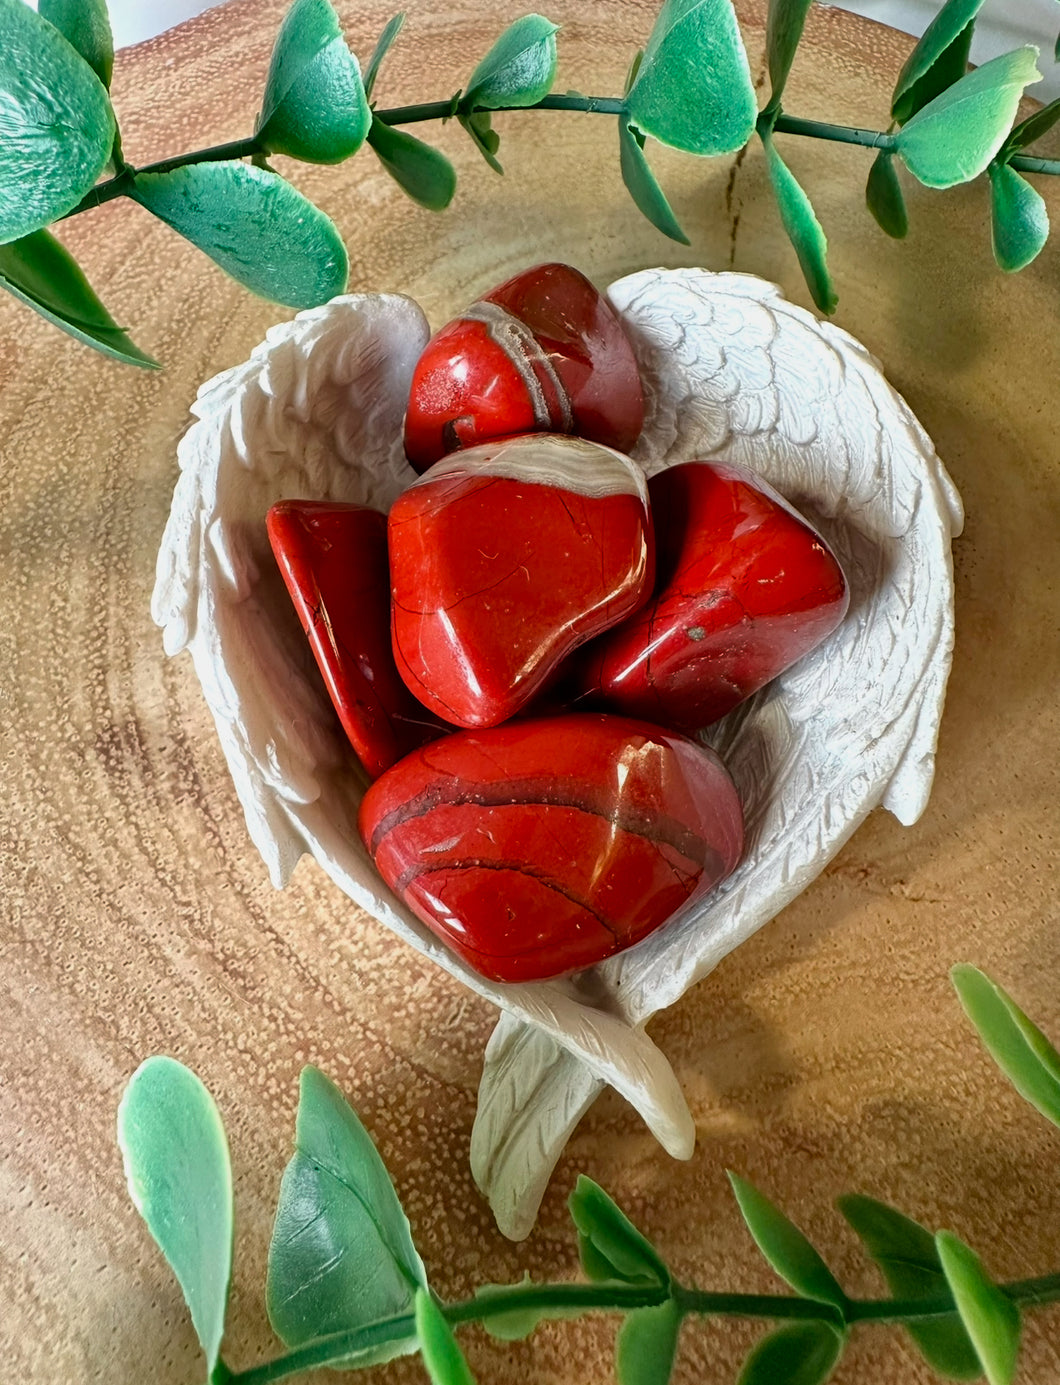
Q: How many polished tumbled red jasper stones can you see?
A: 5